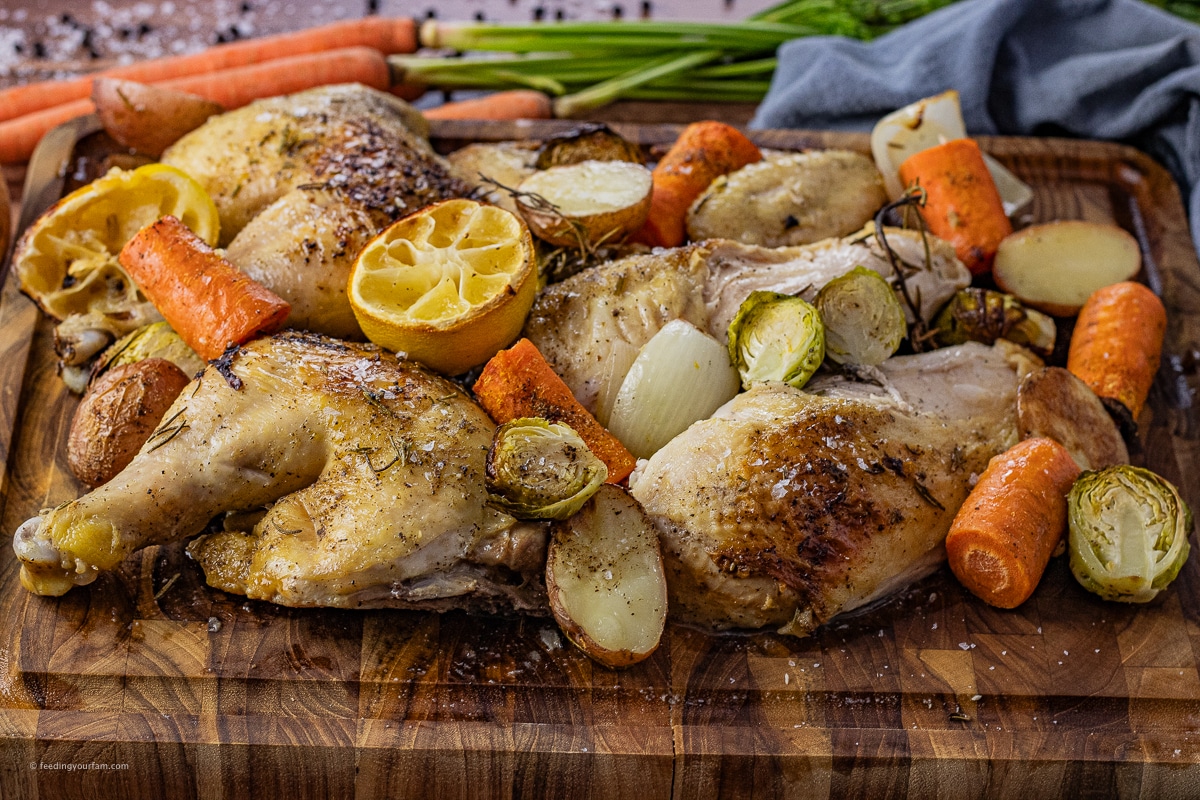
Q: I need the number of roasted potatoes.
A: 6